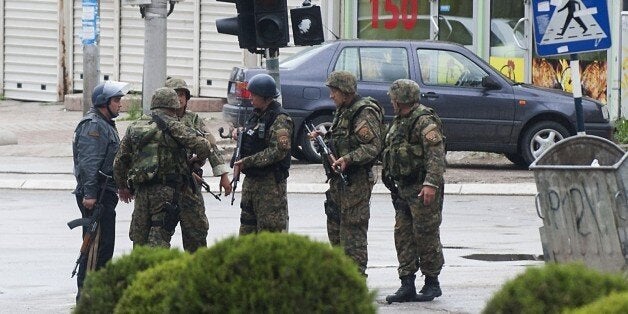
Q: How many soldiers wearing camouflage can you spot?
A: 5